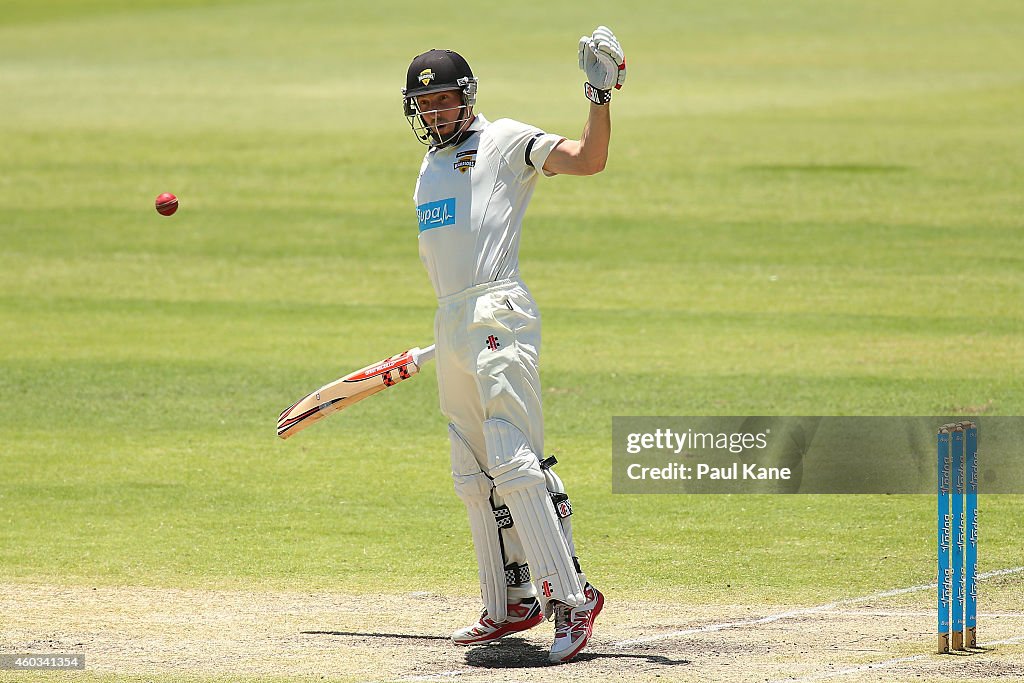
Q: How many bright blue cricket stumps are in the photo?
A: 3